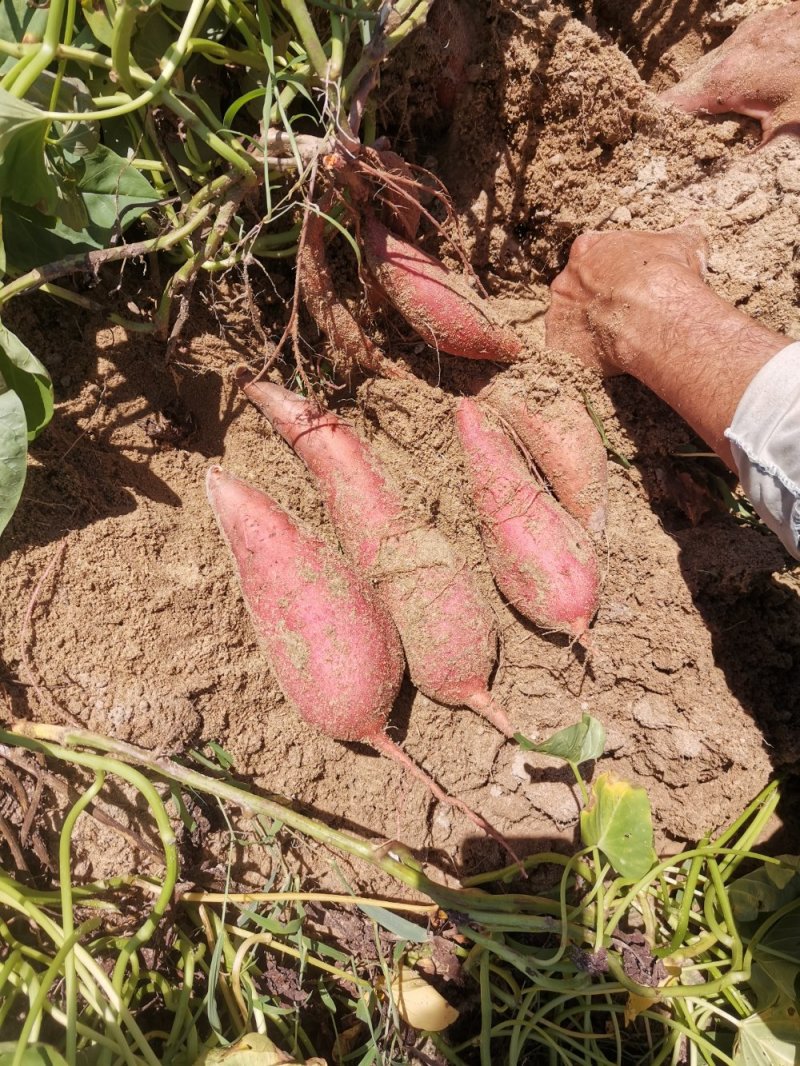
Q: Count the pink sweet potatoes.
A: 5